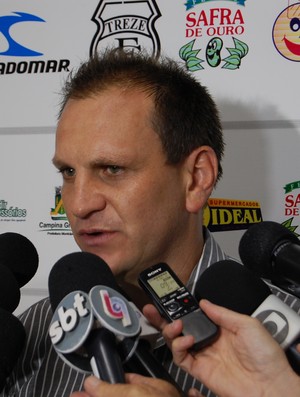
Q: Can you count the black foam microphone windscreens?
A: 6